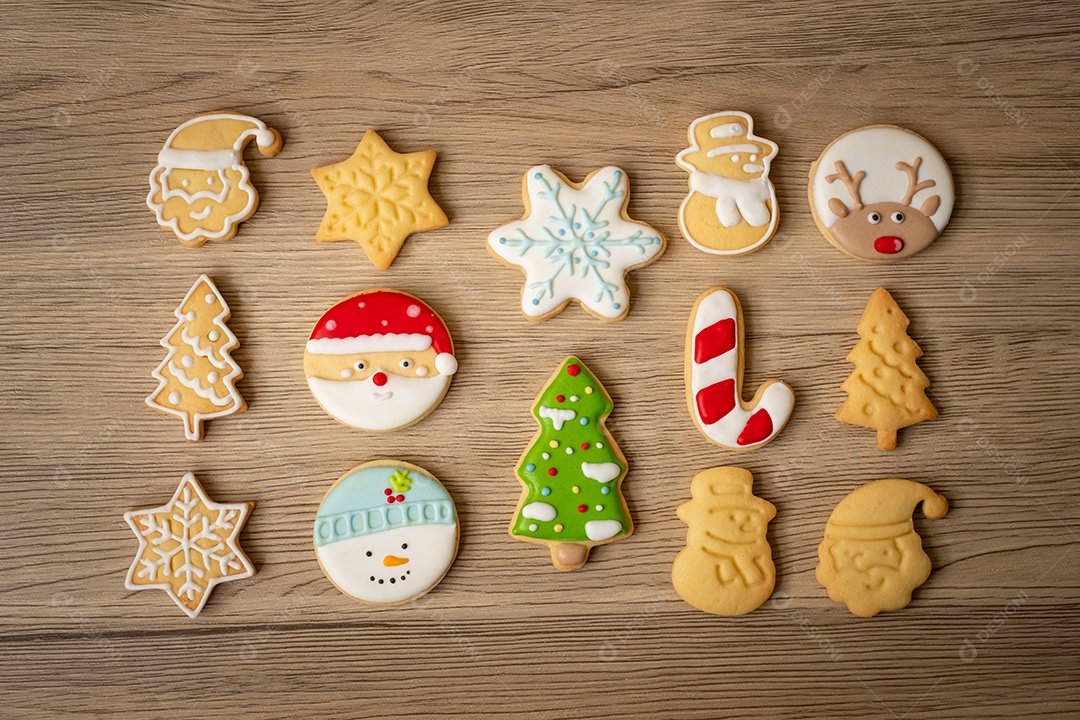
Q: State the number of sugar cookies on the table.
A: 14